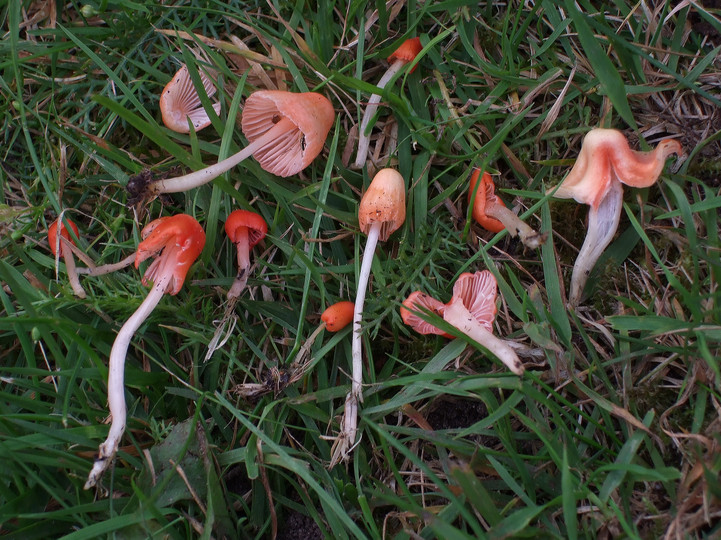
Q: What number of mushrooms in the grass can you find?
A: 11